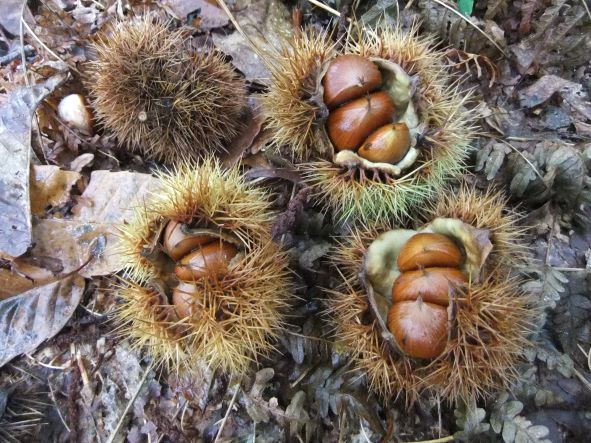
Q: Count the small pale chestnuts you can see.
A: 1